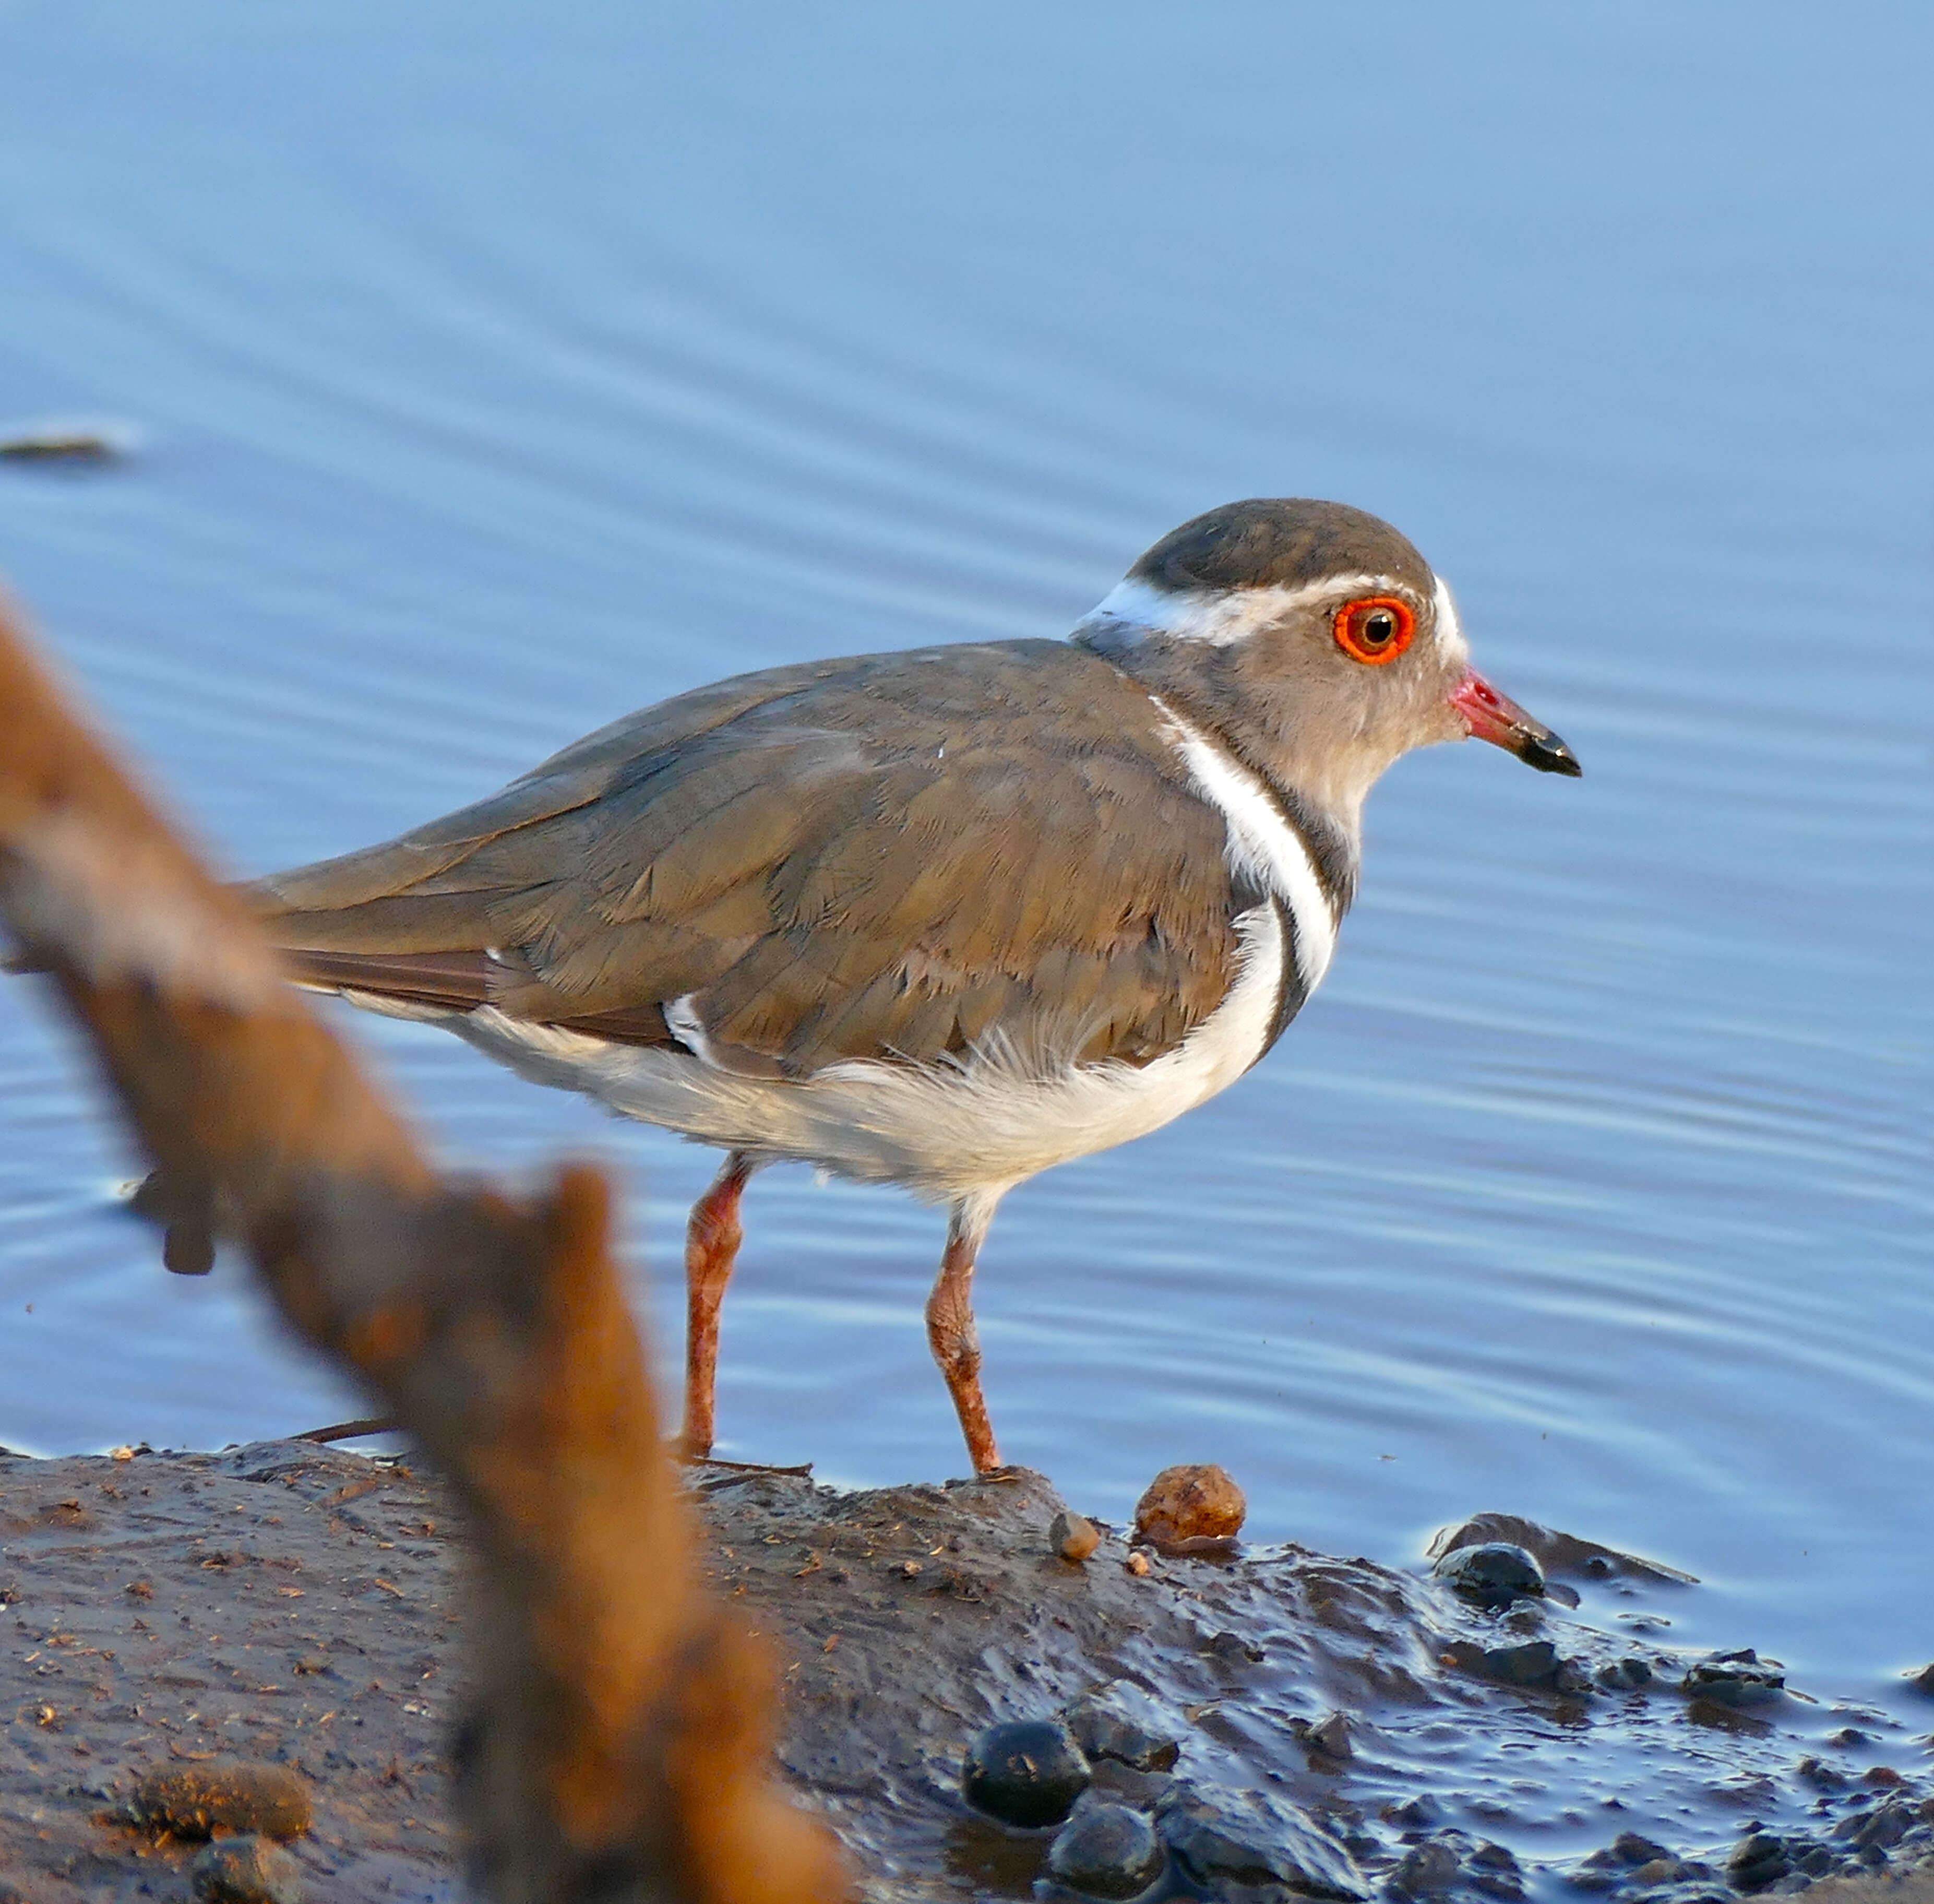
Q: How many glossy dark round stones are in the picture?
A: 3